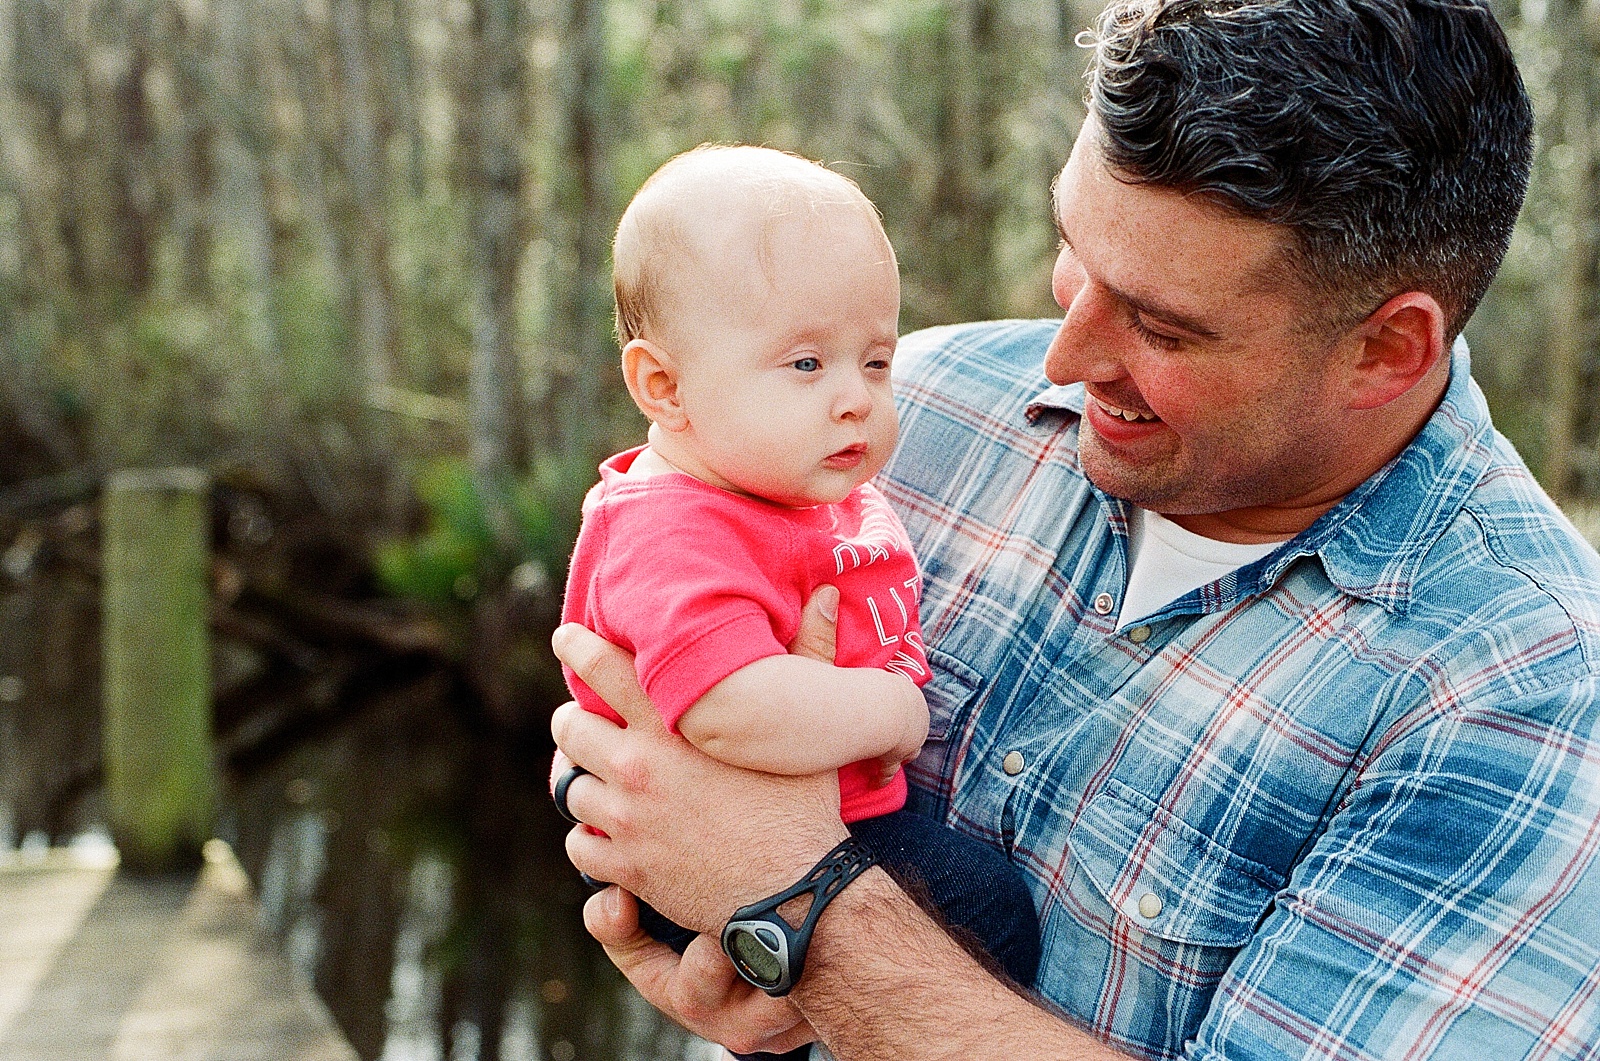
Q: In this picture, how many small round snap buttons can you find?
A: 4